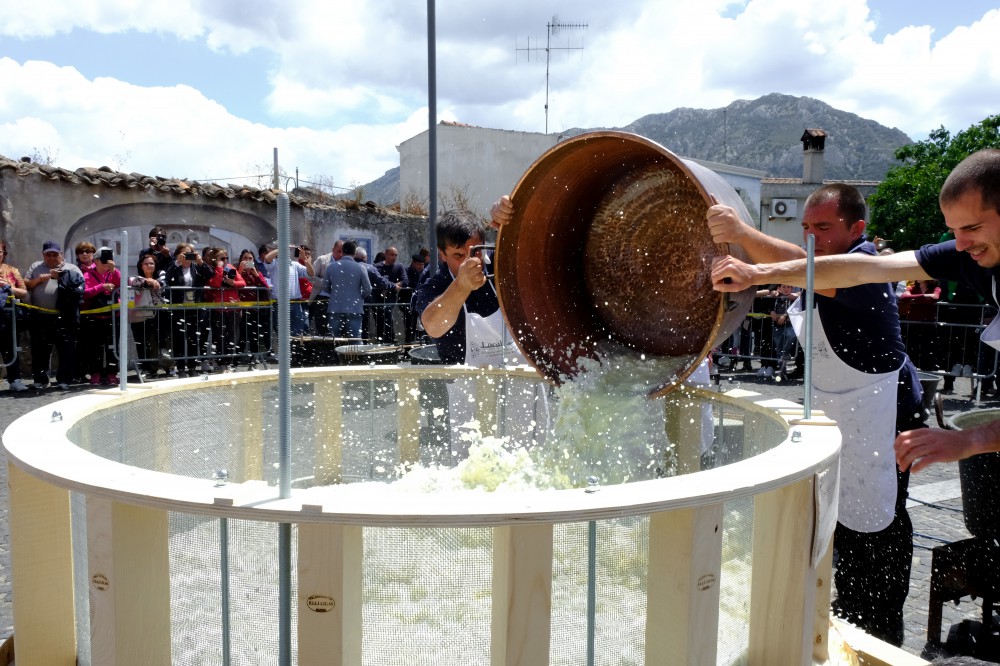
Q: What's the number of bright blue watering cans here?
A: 0